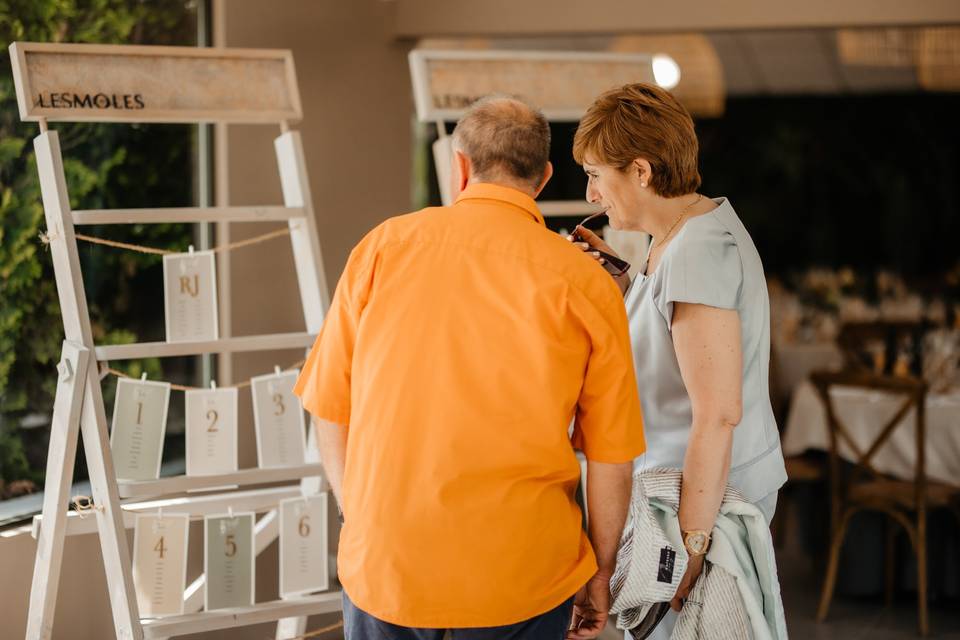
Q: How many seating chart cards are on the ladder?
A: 7